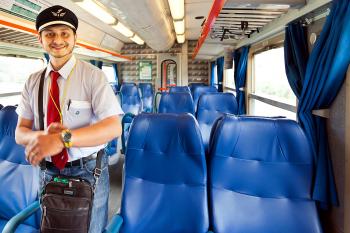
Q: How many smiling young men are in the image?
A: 1